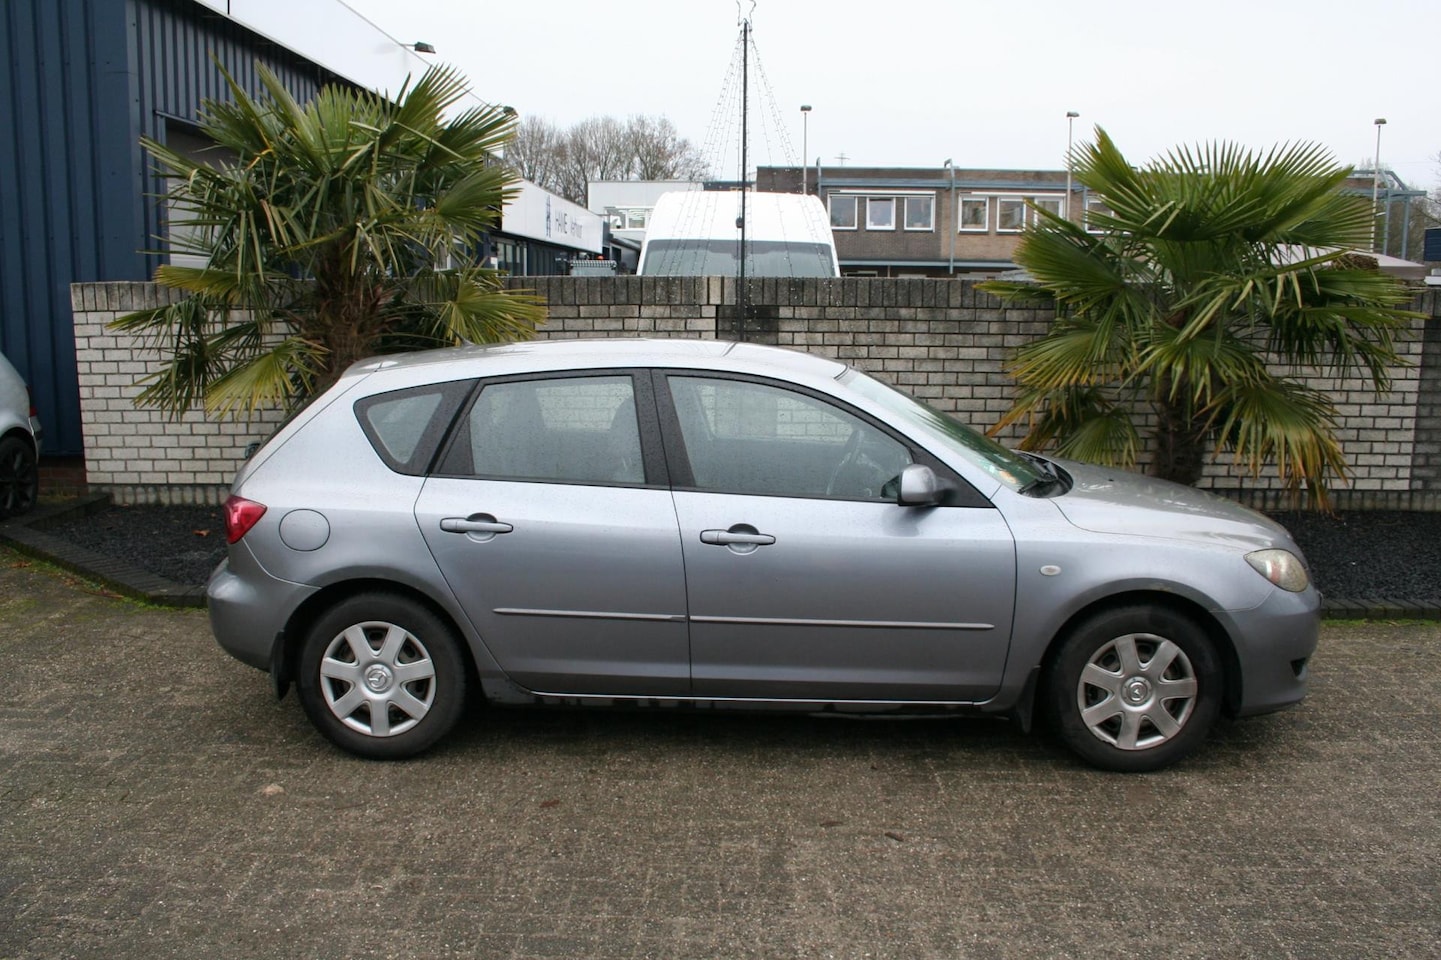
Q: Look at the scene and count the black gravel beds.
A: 2